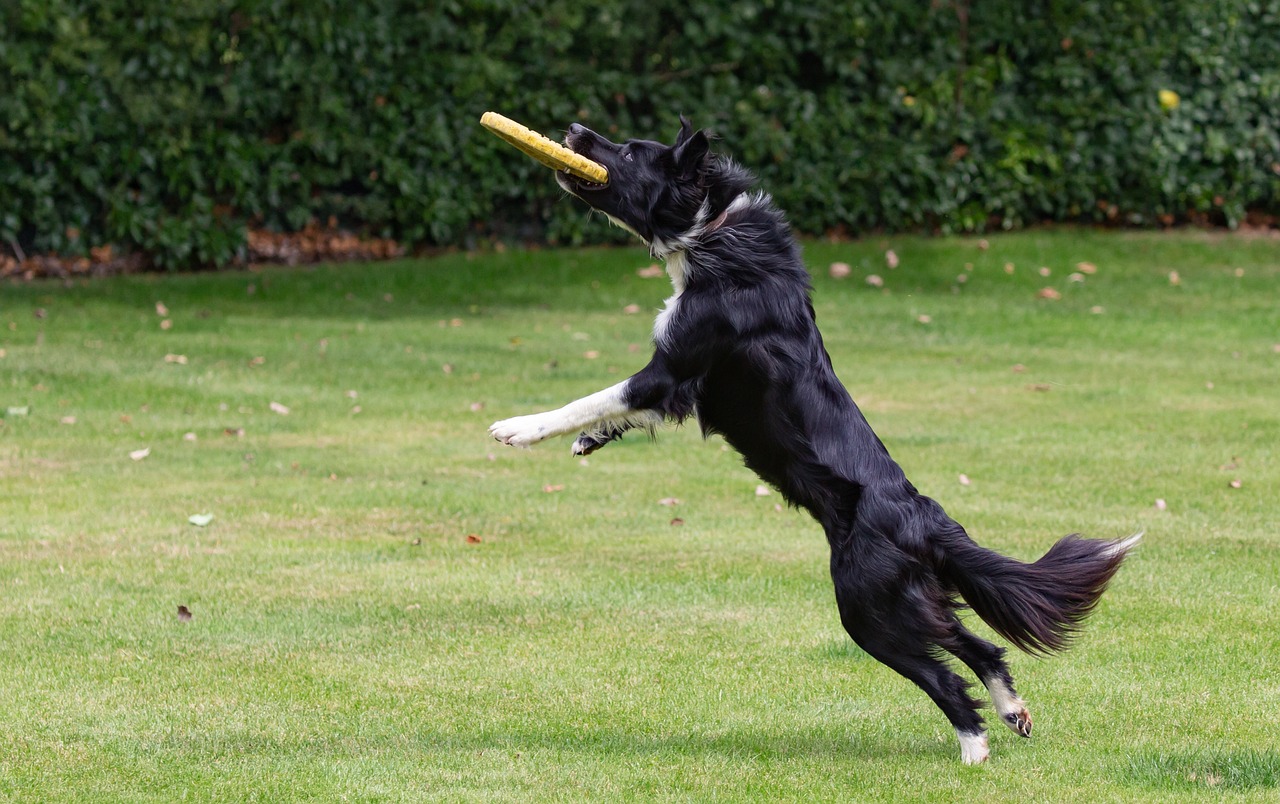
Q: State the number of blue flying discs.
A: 0